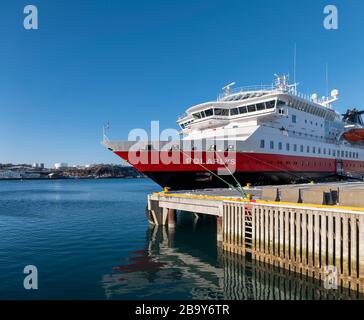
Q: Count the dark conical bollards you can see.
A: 2